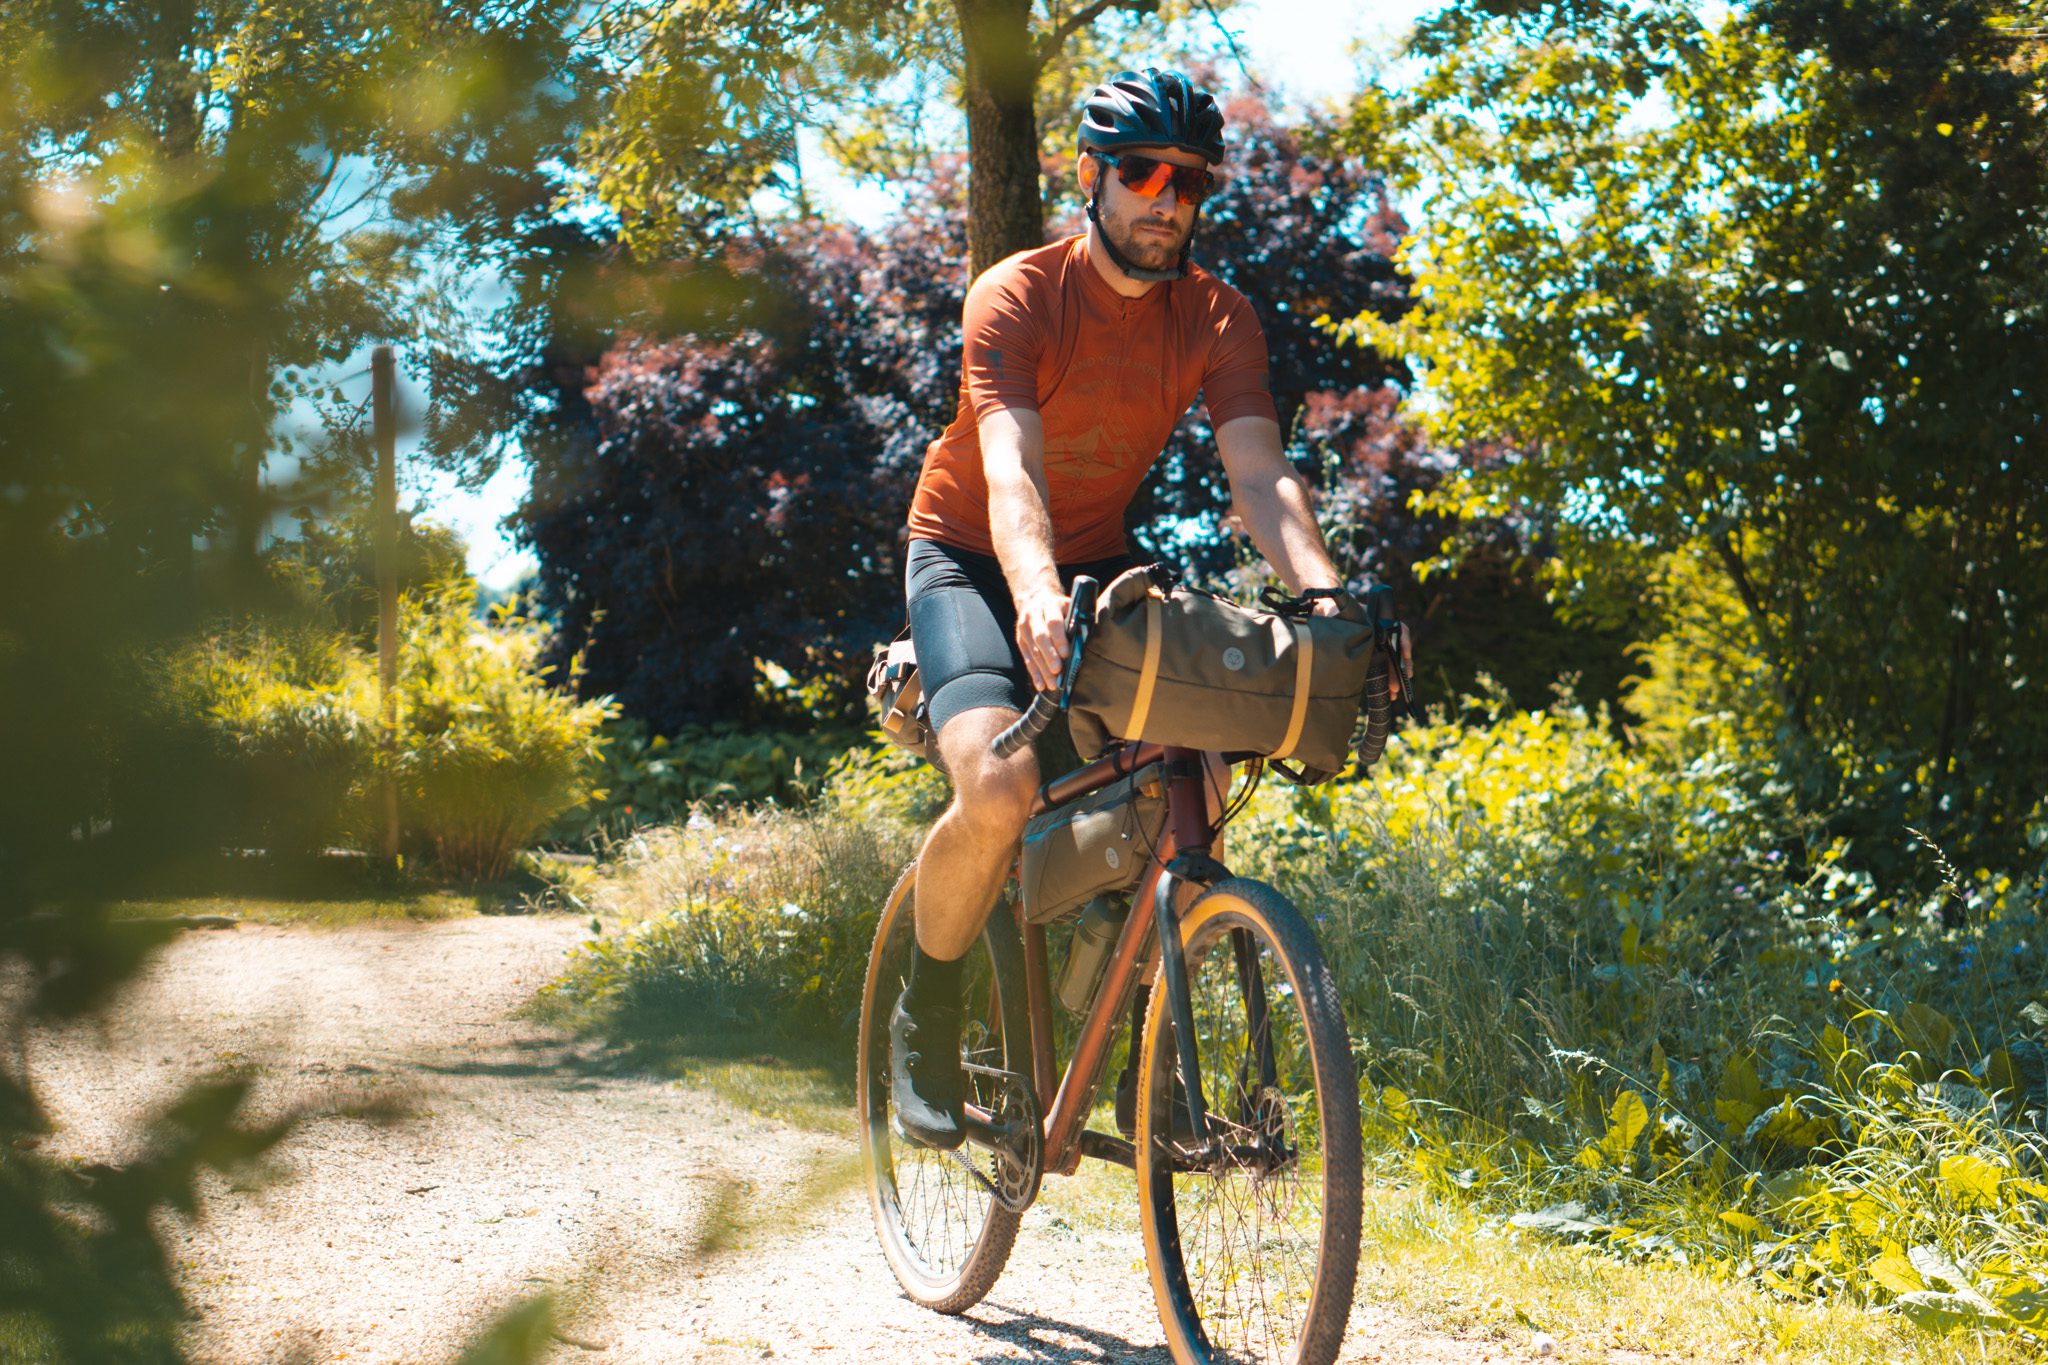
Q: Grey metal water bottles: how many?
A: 1